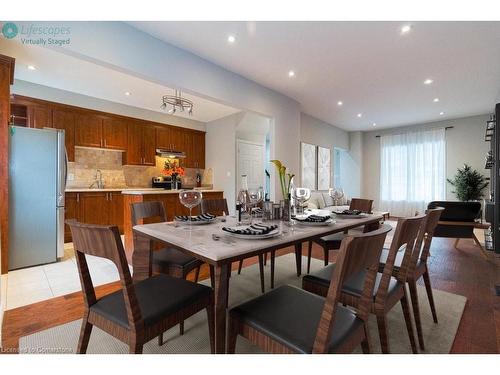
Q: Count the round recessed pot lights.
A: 11